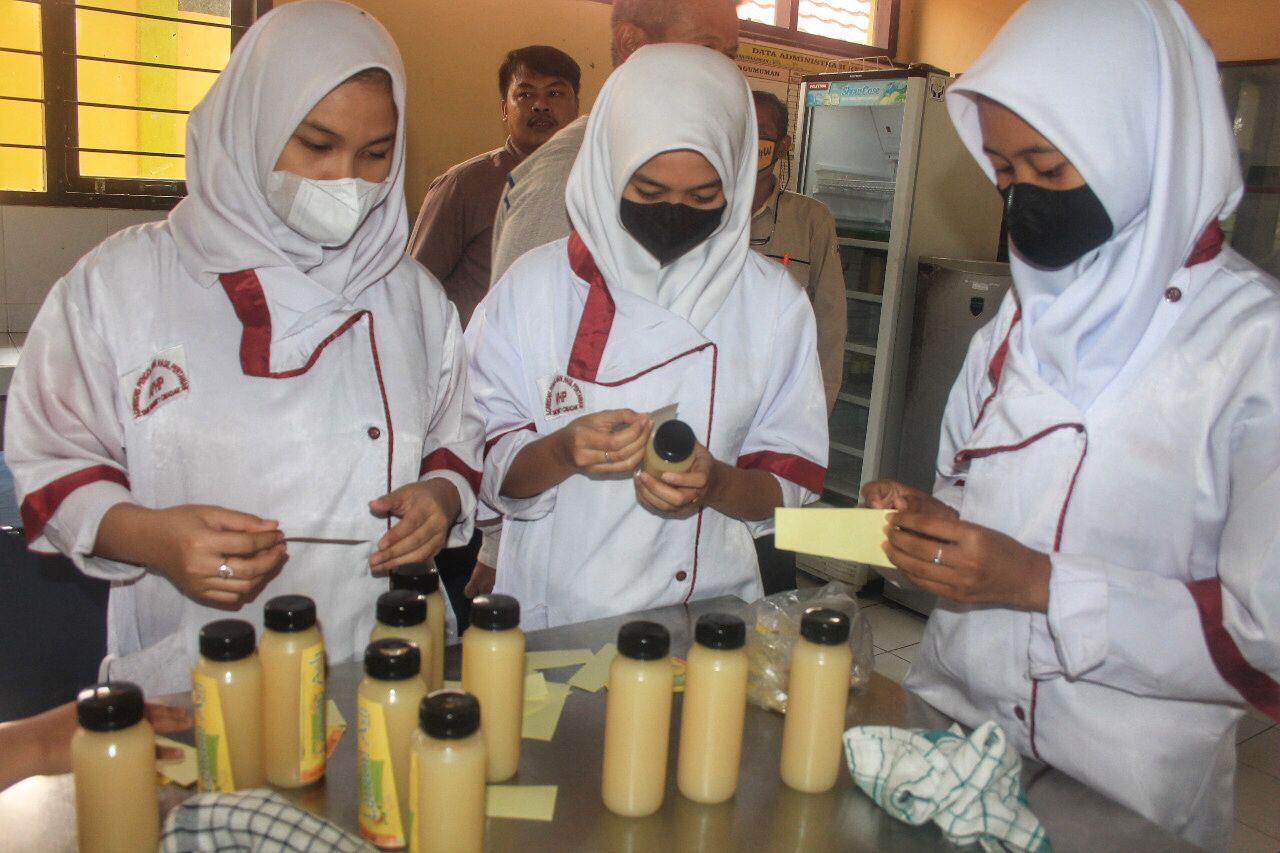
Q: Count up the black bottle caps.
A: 12